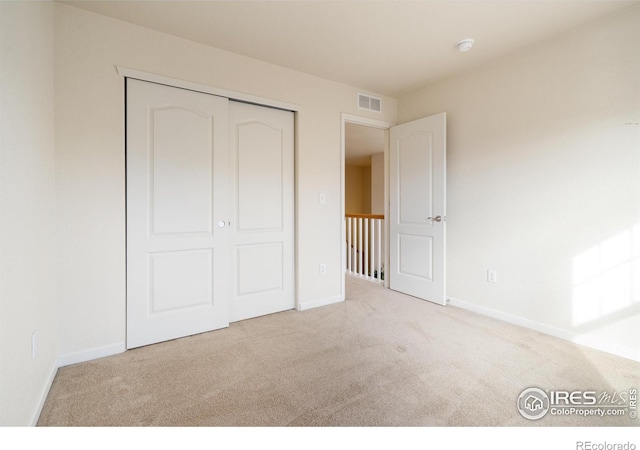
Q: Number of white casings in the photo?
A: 2